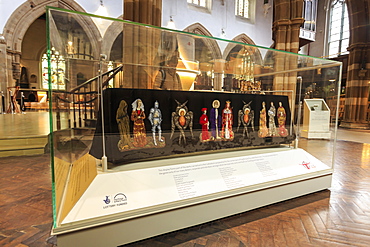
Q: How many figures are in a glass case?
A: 11